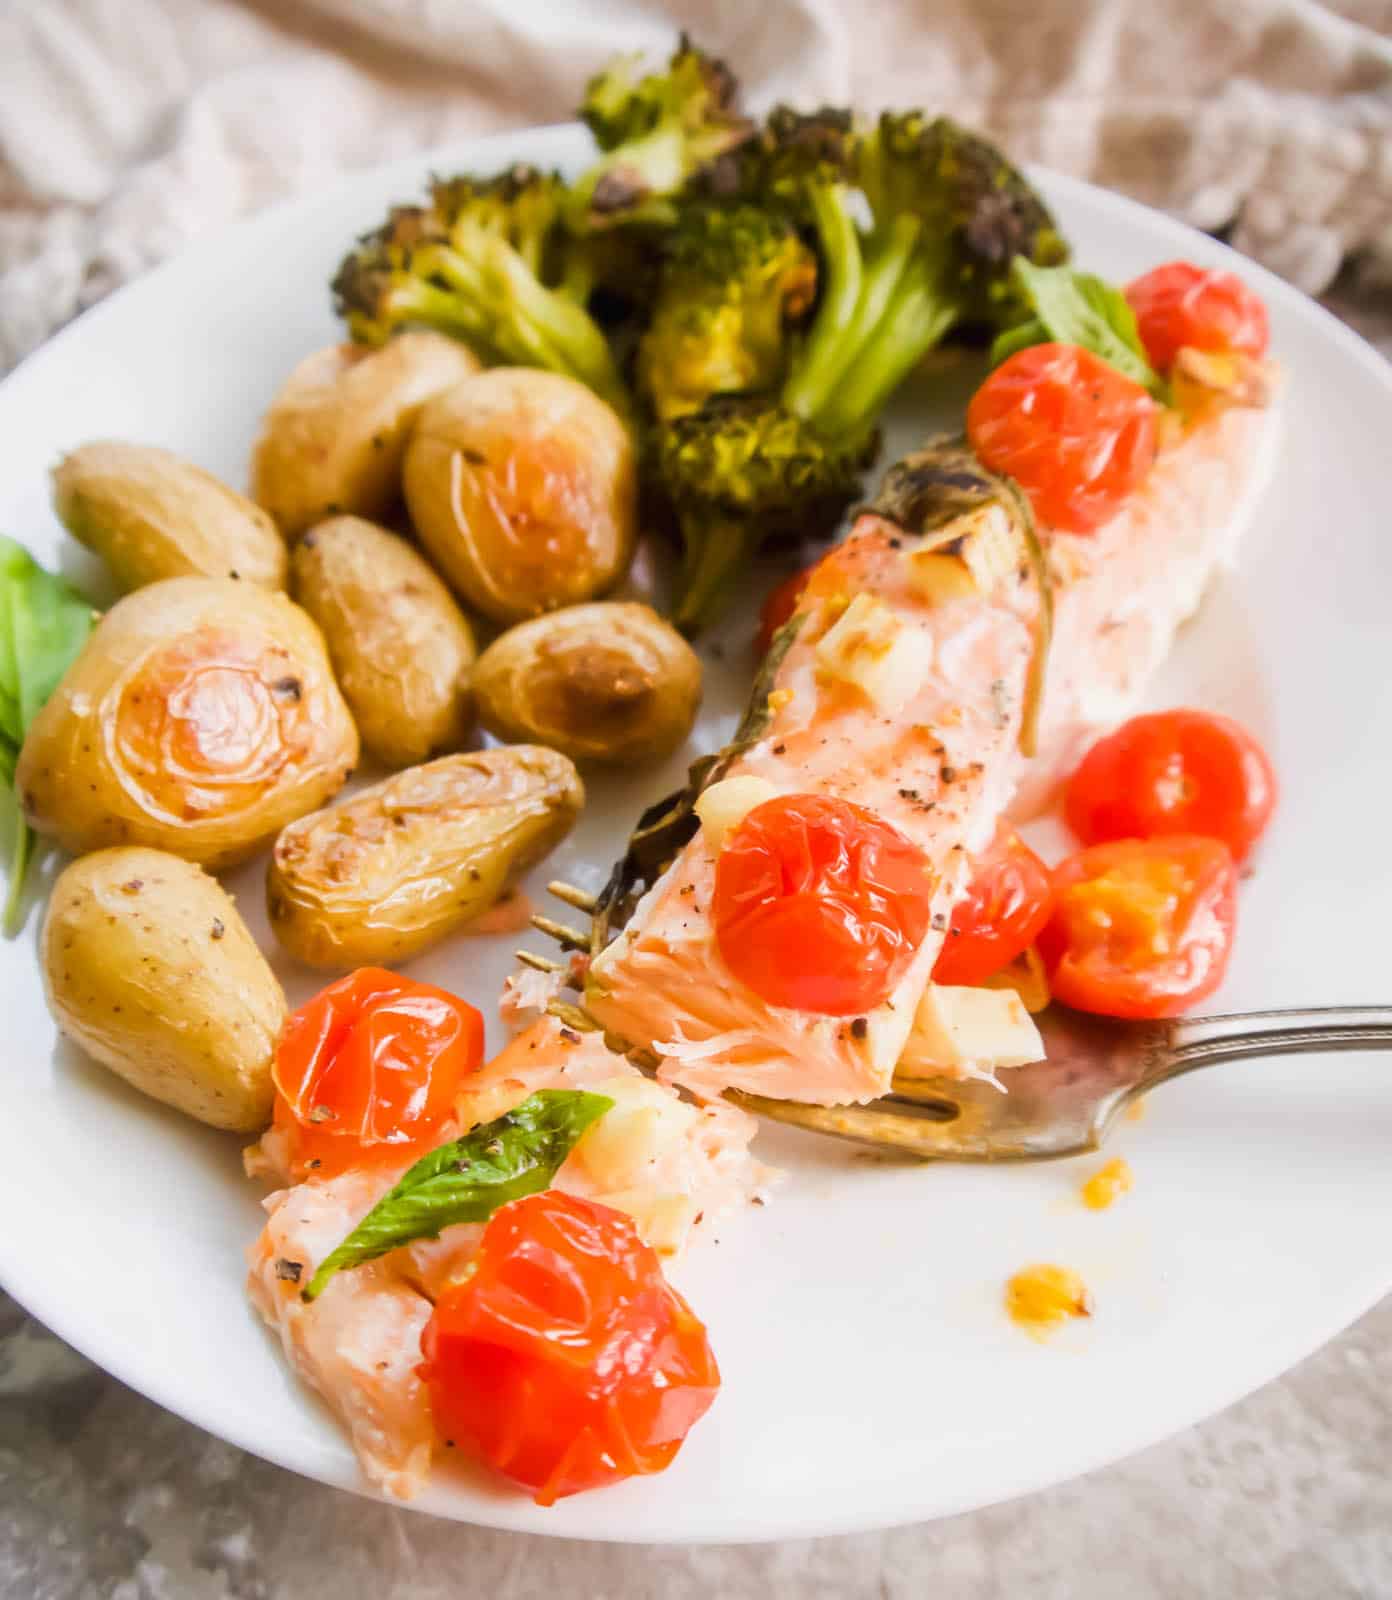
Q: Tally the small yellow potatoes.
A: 8